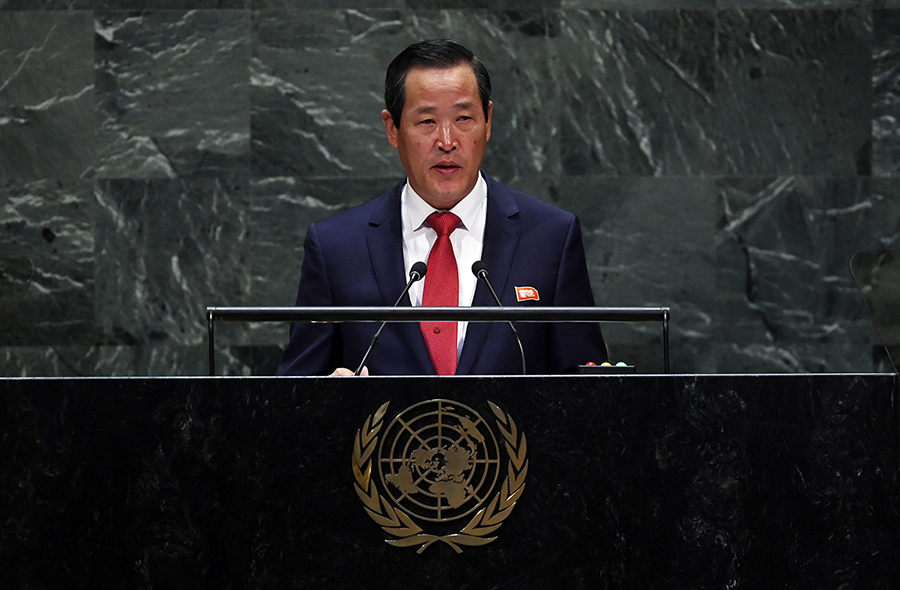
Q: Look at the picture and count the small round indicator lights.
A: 3